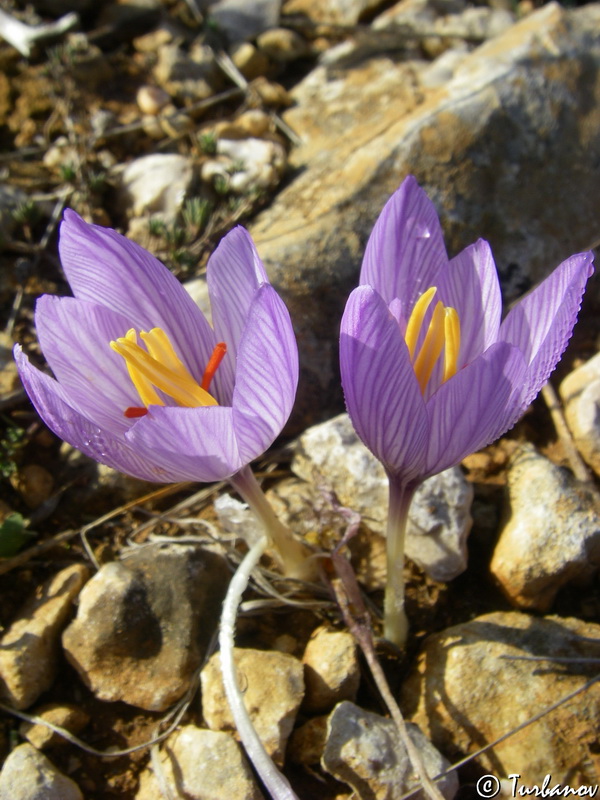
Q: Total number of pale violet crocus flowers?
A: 2